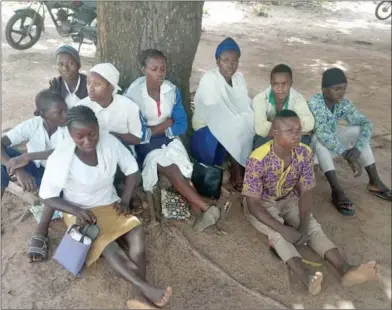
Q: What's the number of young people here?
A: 9